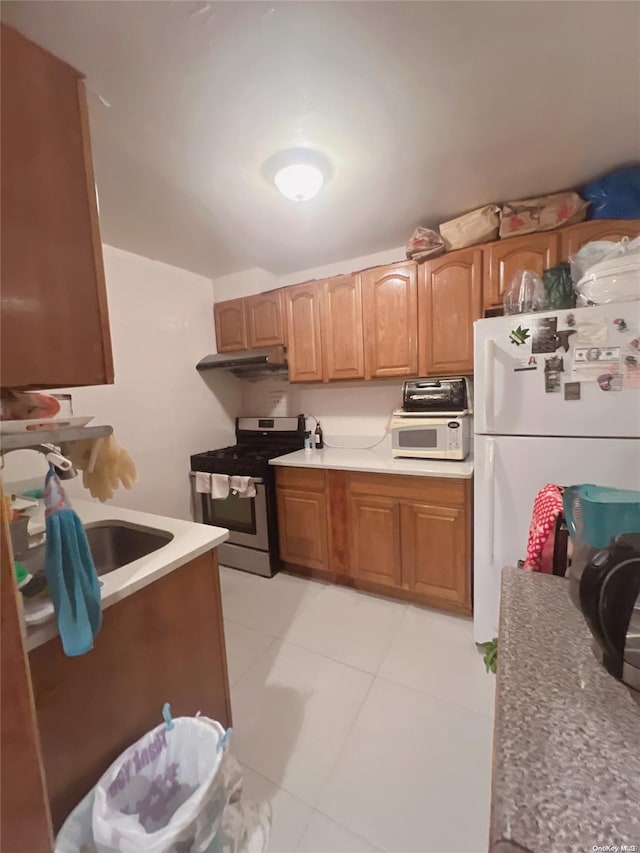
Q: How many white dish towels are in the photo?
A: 3